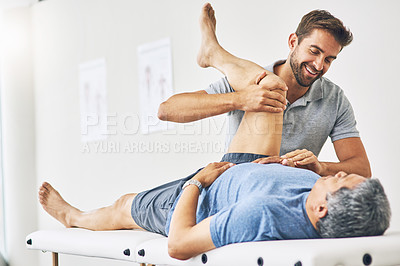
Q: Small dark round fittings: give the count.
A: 7